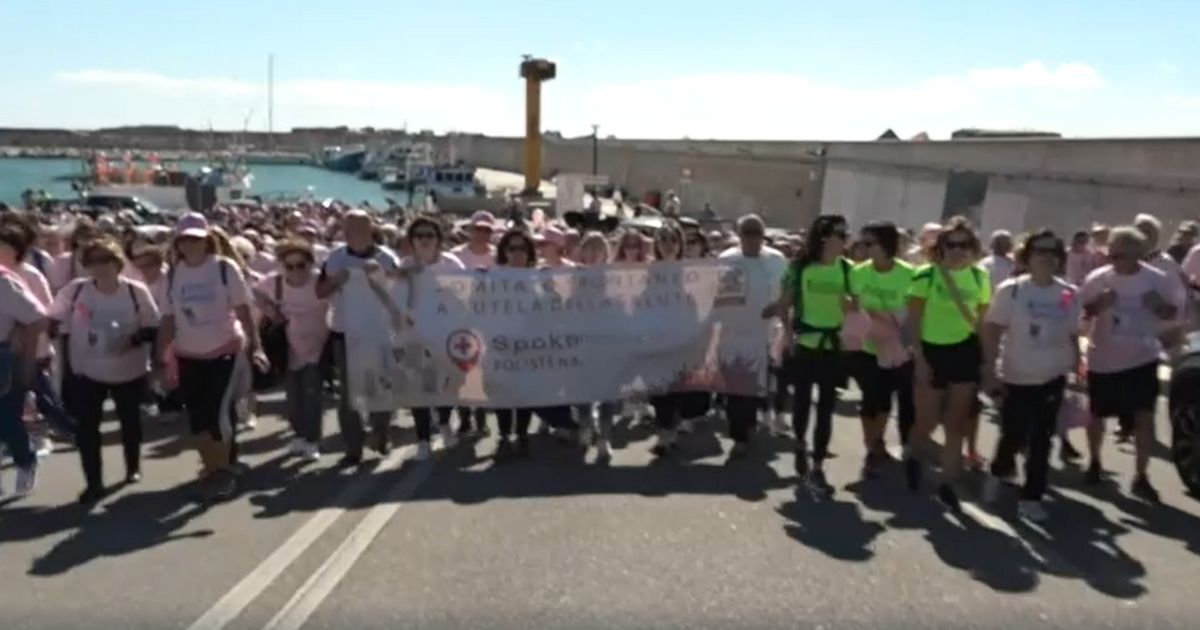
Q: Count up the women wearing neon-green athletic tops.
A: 3